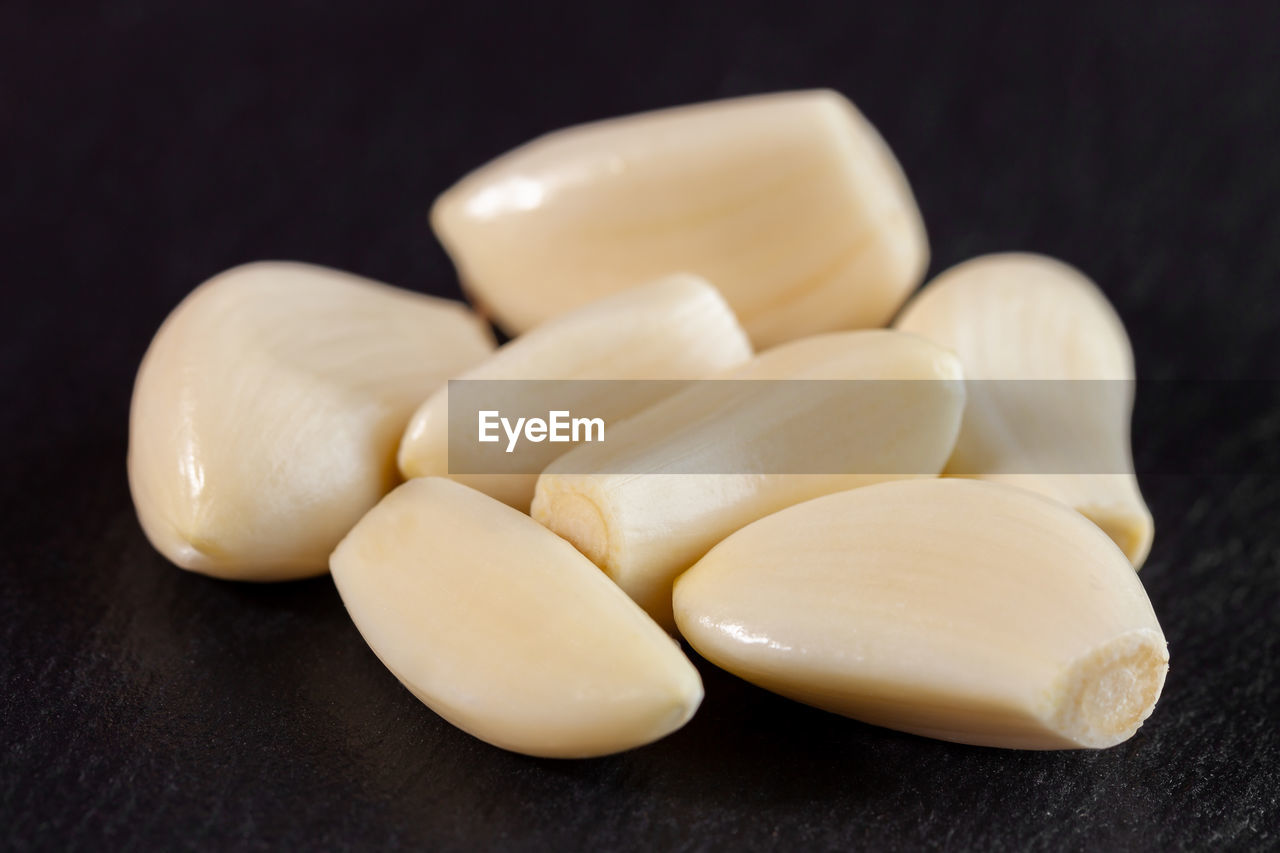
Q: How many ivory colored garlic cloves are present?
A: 7